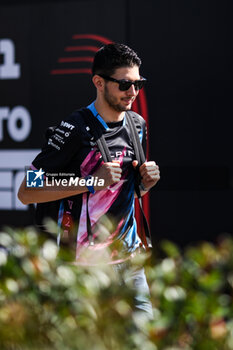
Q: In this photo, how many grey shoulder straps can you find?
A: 2